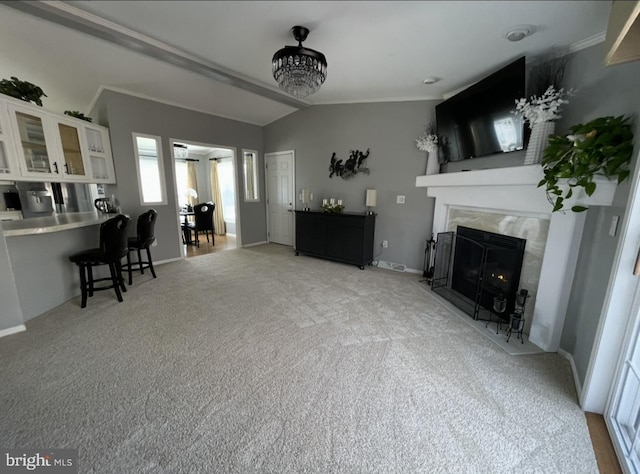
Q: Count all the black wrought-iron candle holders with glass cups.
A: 3